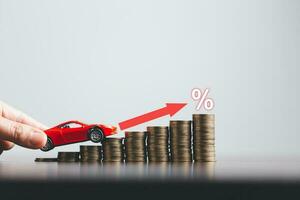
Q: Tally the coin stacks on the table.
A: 8